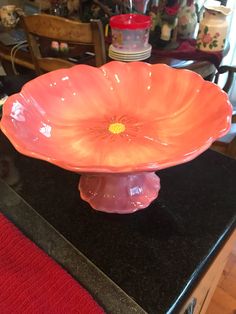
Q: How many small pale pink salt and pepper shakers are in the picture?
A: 2